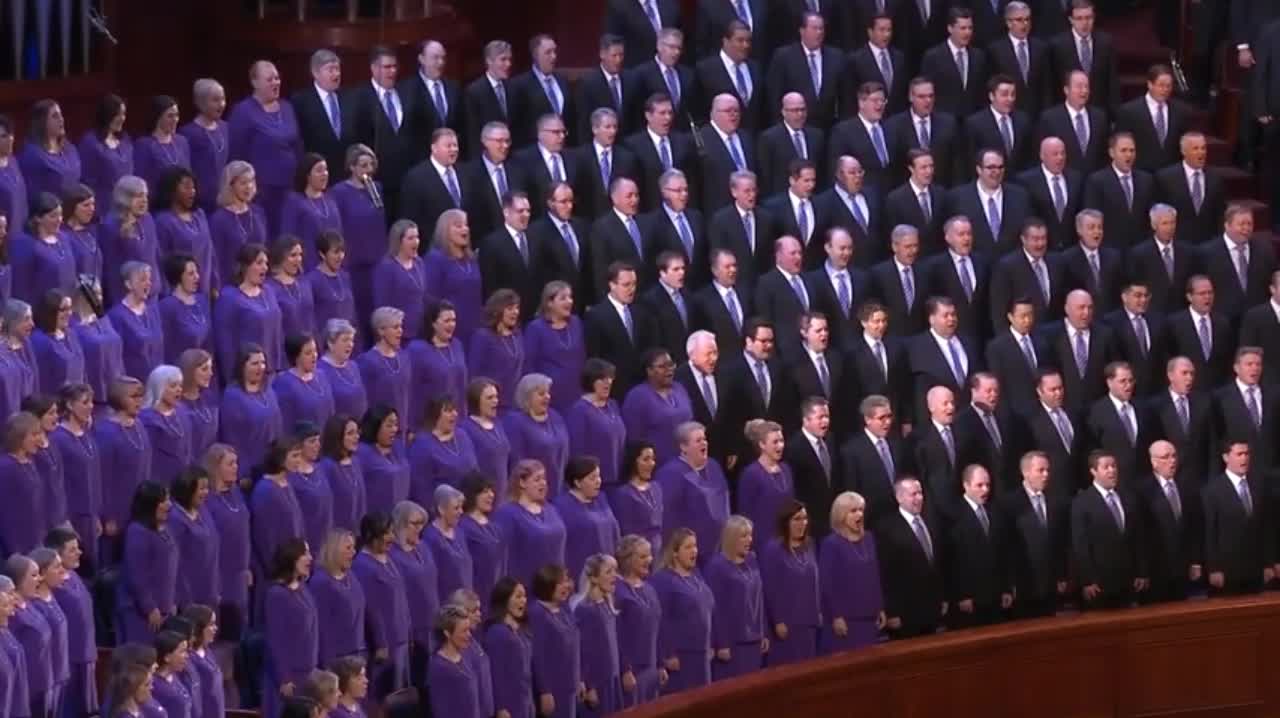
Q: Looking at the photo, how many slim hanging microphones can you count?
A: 5